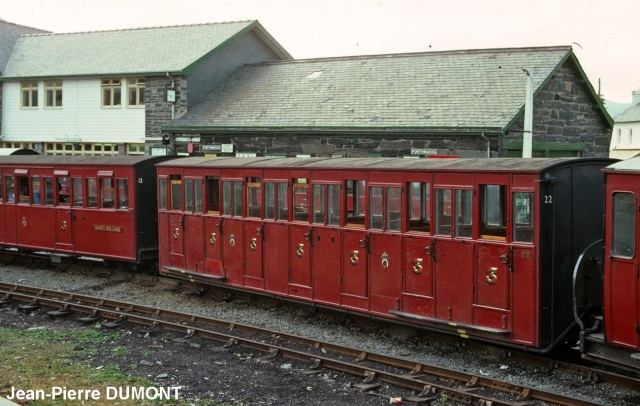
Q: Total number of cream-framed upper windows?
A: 4